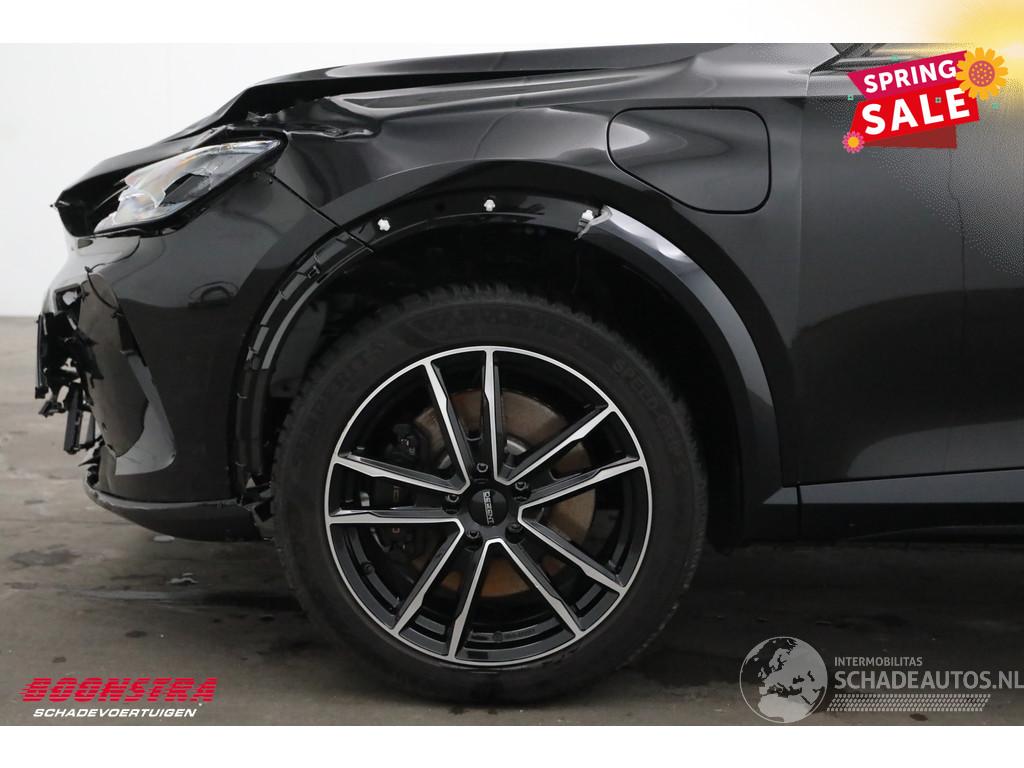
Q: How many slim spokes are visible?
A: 10